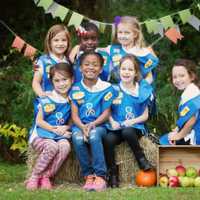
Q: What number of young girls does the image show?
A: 7